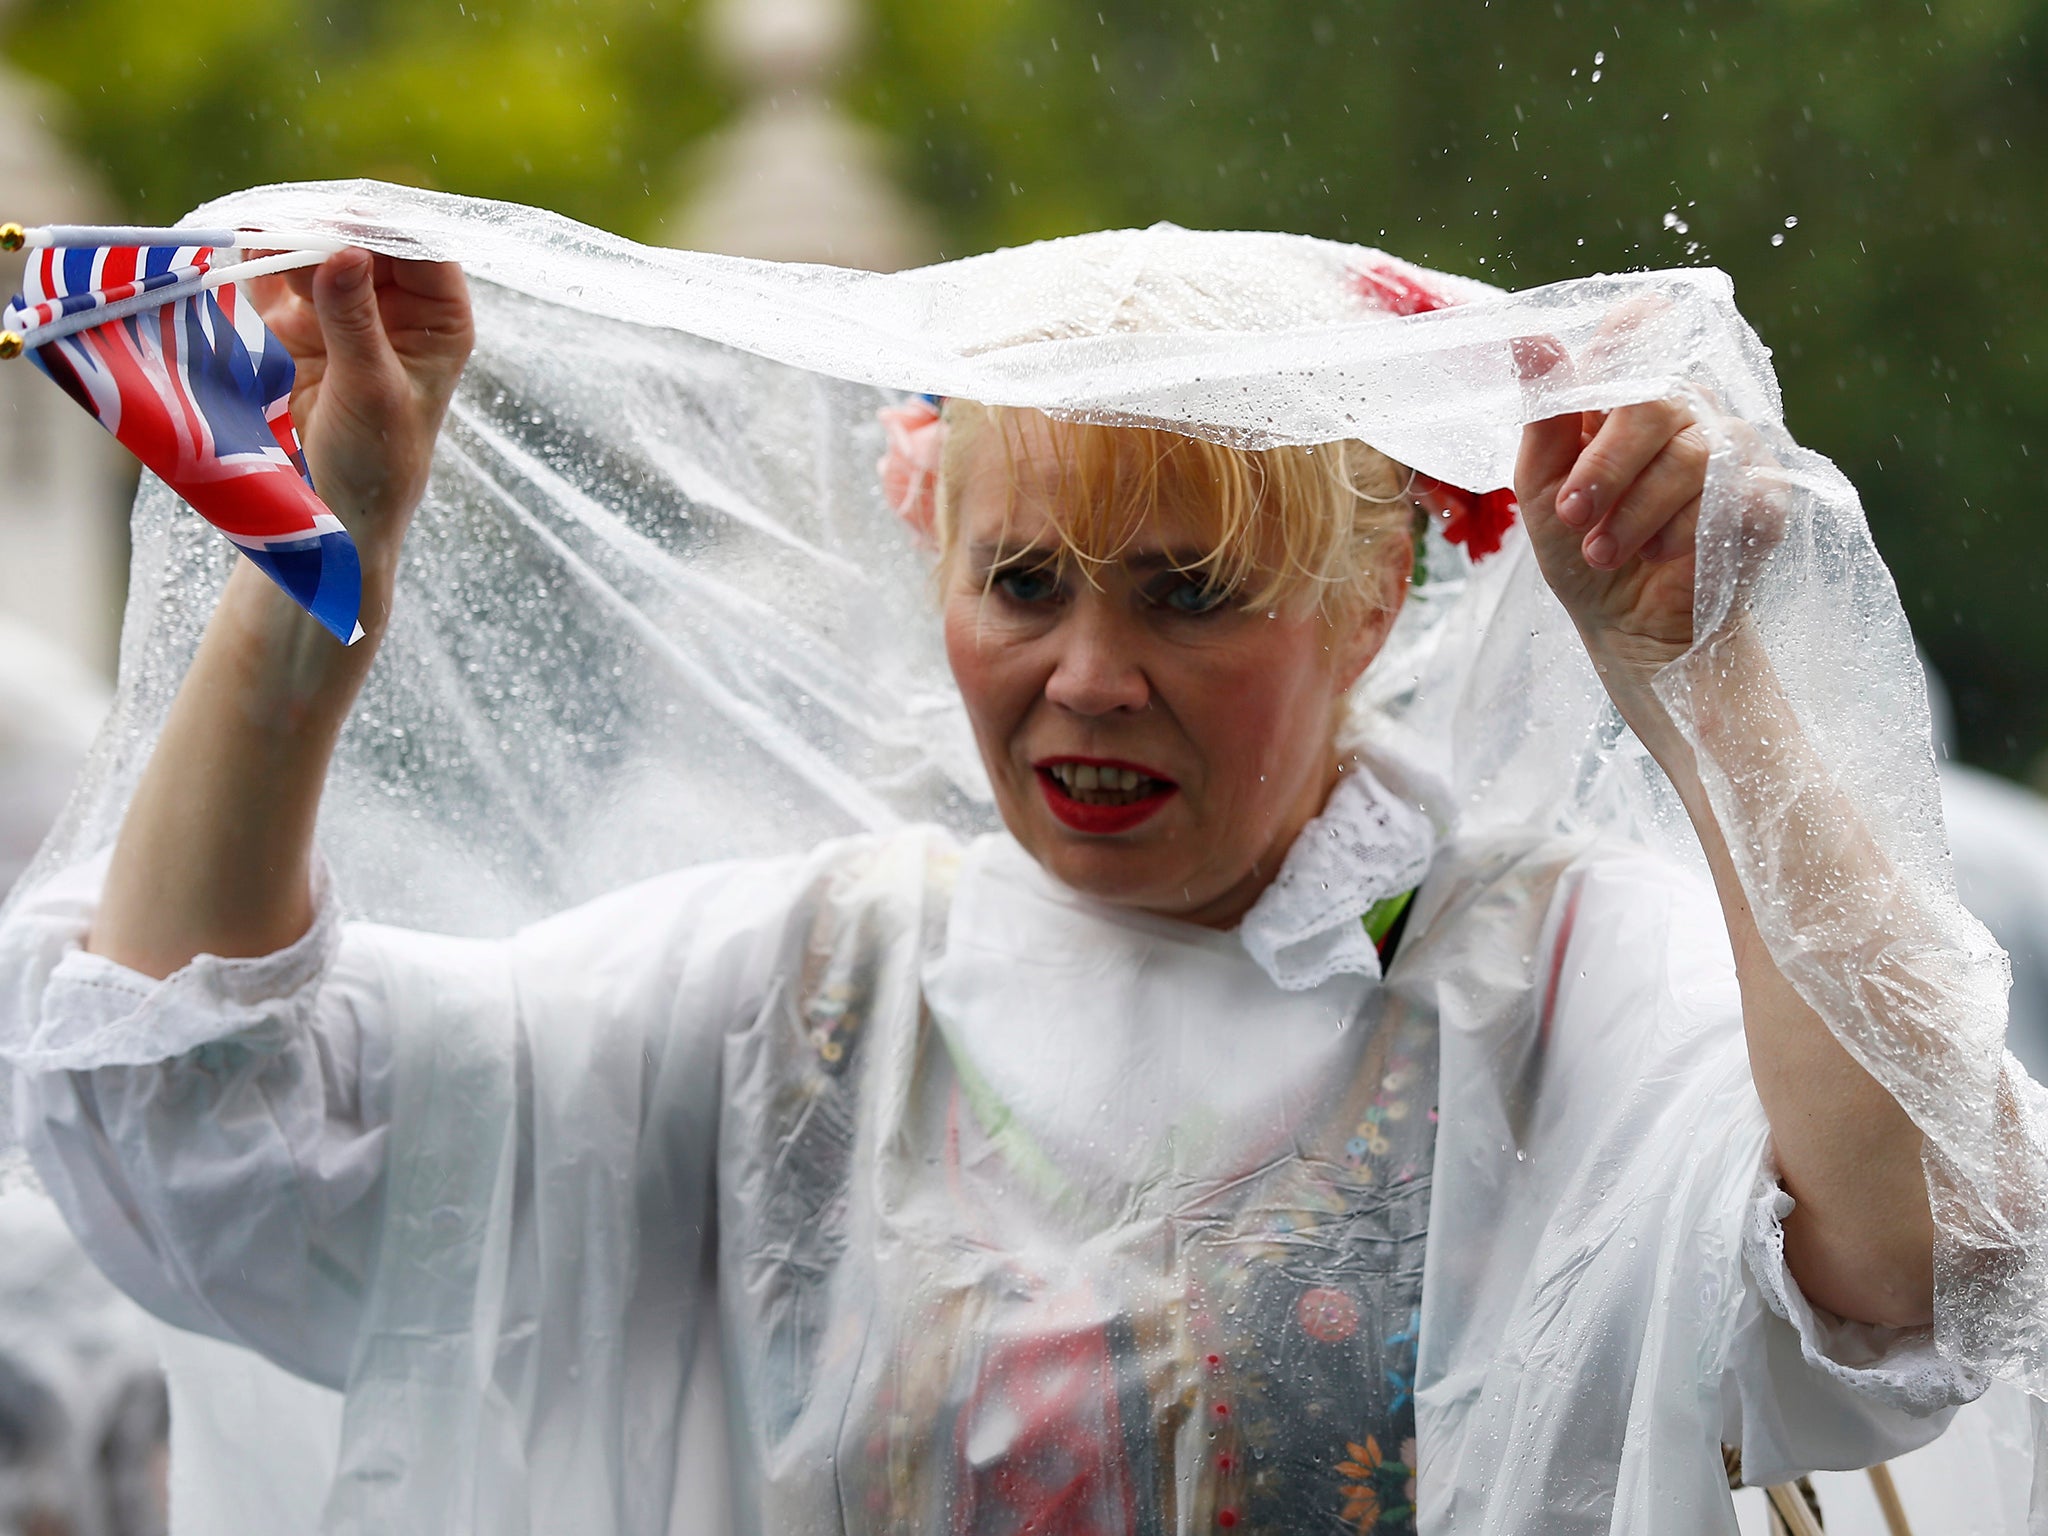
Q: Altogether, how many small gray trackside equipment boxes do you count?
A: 0